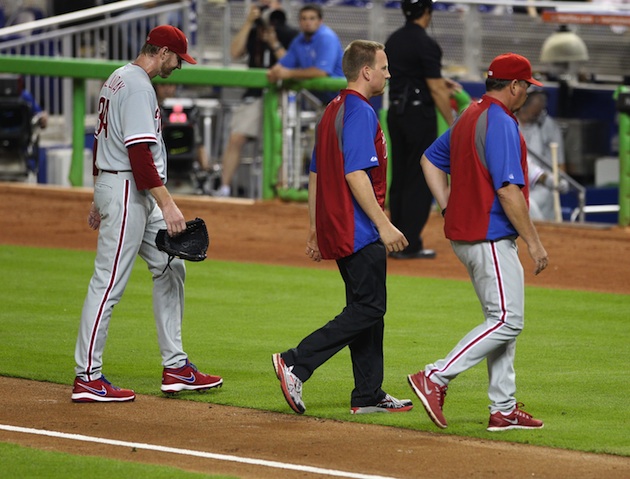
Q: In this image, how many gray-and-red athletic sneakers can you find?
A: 2